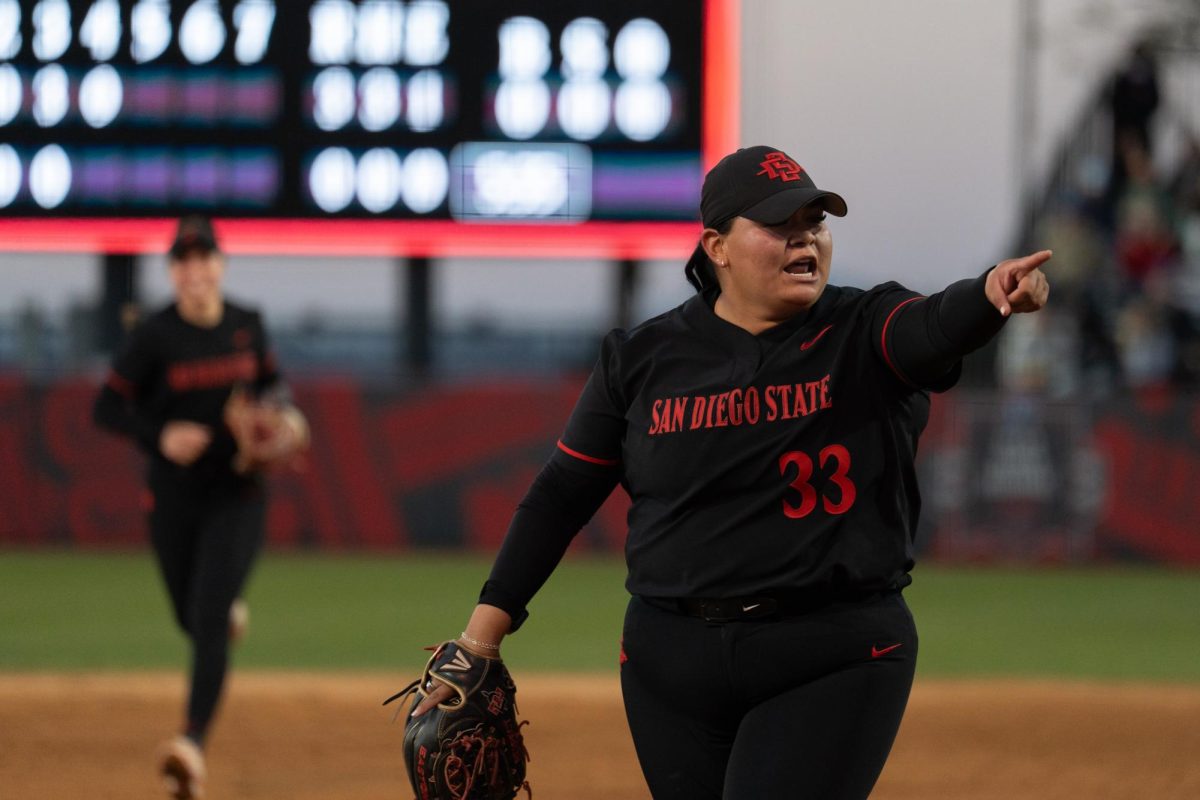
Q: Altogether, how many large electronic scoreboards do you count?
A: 1